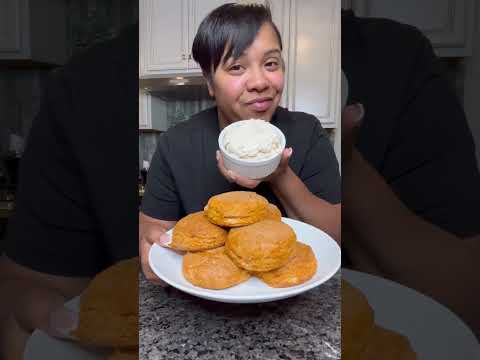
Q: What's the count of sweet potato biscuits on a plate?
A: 6